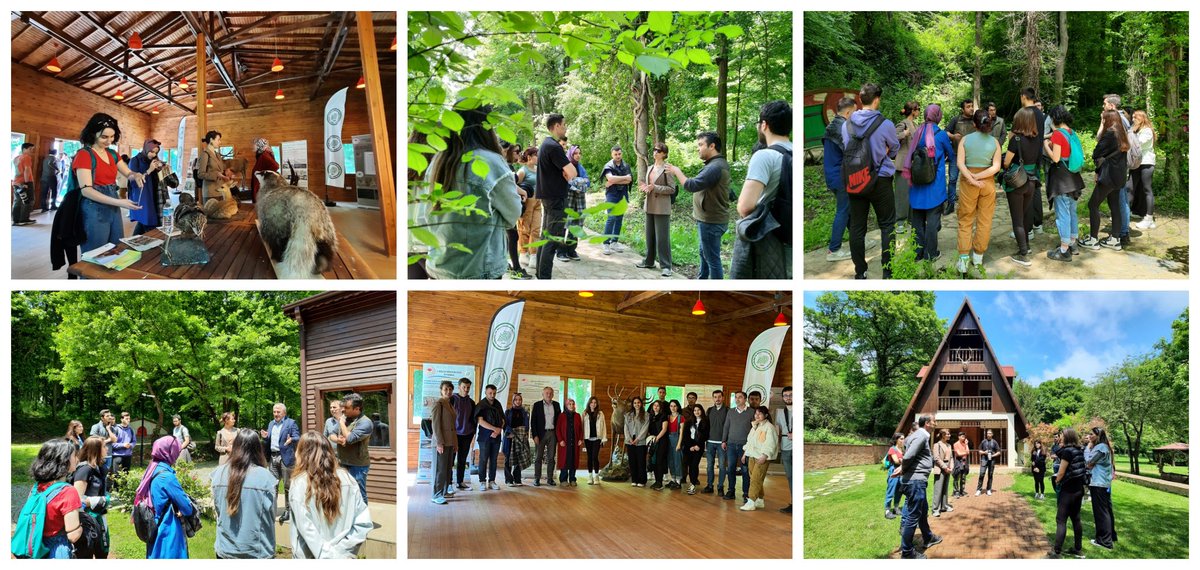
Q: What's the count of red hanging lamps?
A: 13